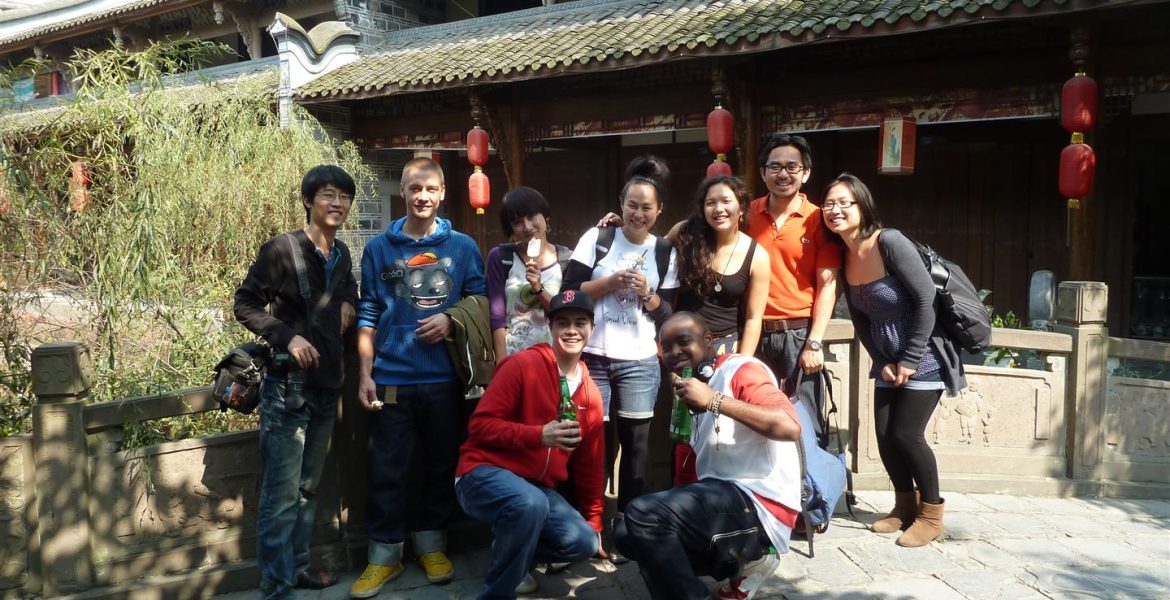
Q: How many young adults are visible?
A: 9